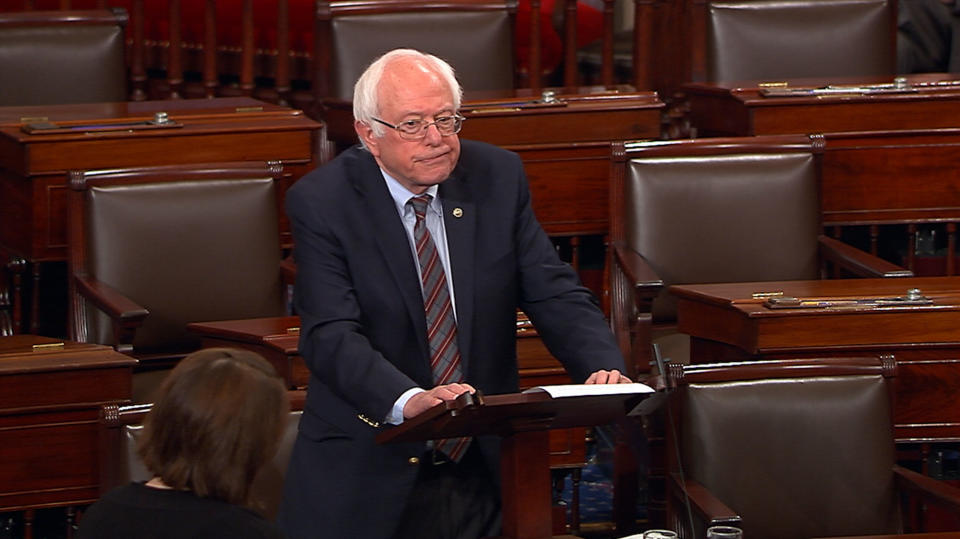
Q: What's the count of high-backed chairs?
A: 7